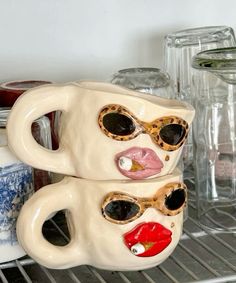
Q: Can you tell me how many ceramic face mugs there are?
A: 2